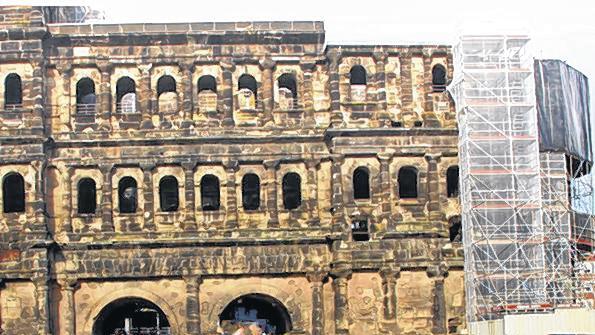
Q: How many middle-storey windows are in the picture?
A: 10